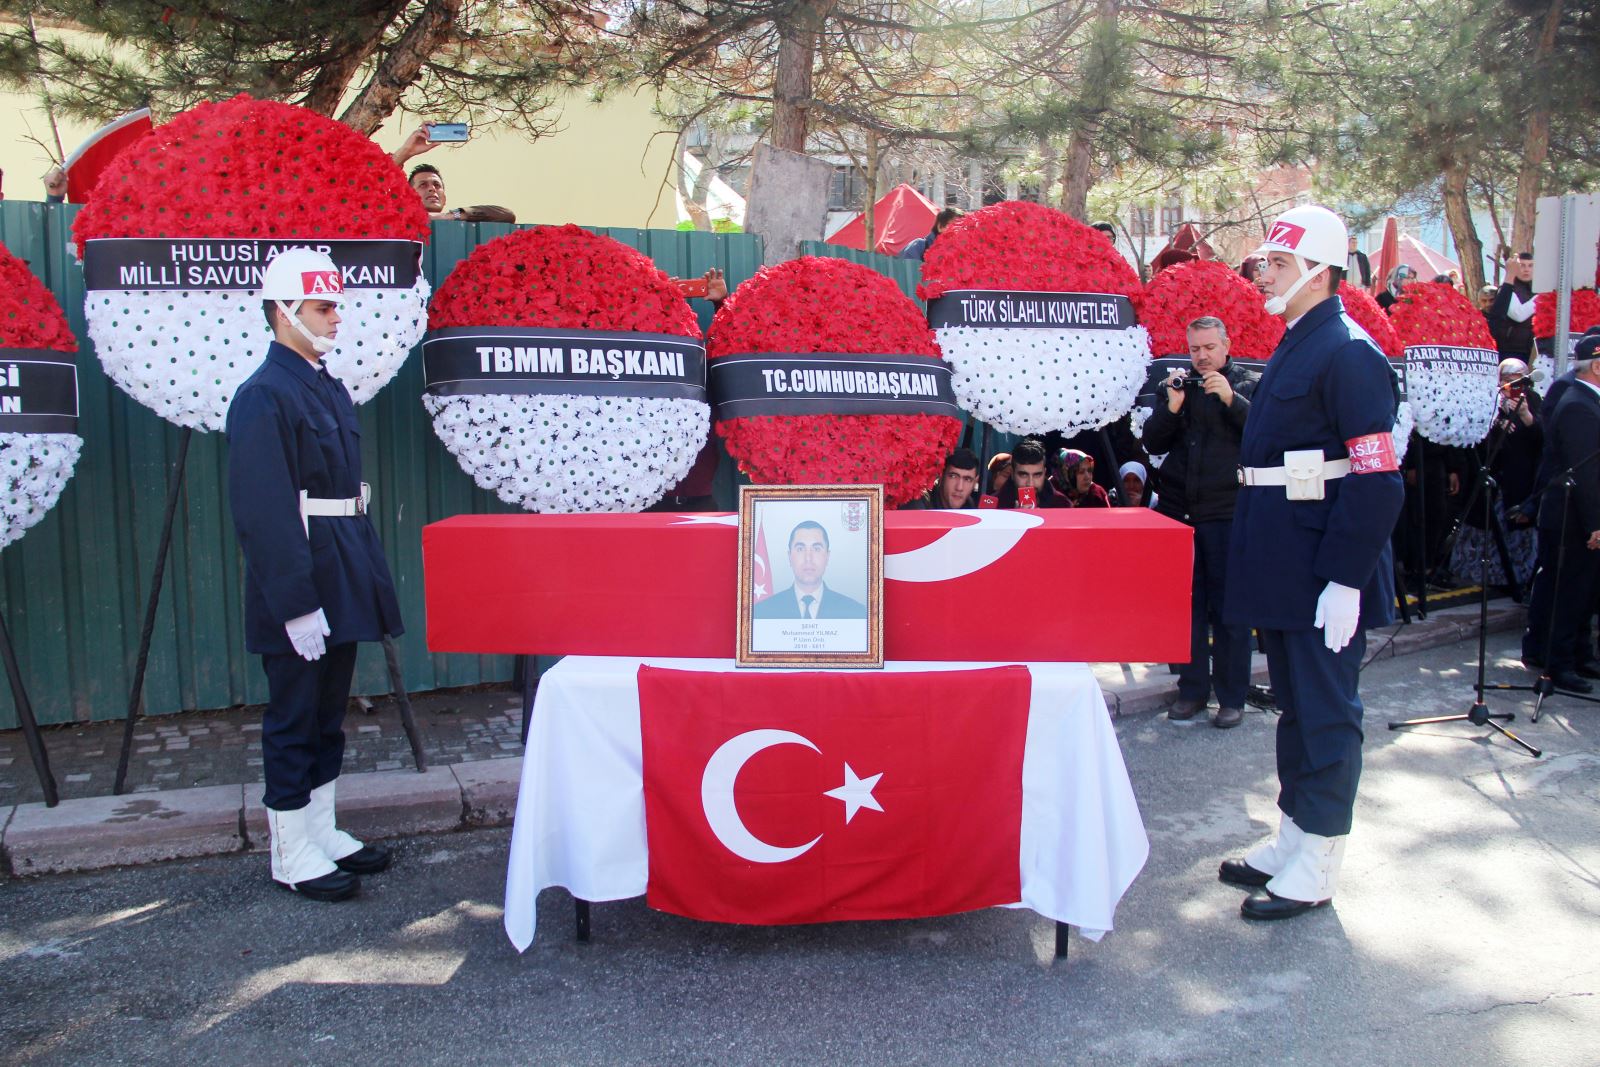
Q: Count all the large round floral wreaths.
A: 9